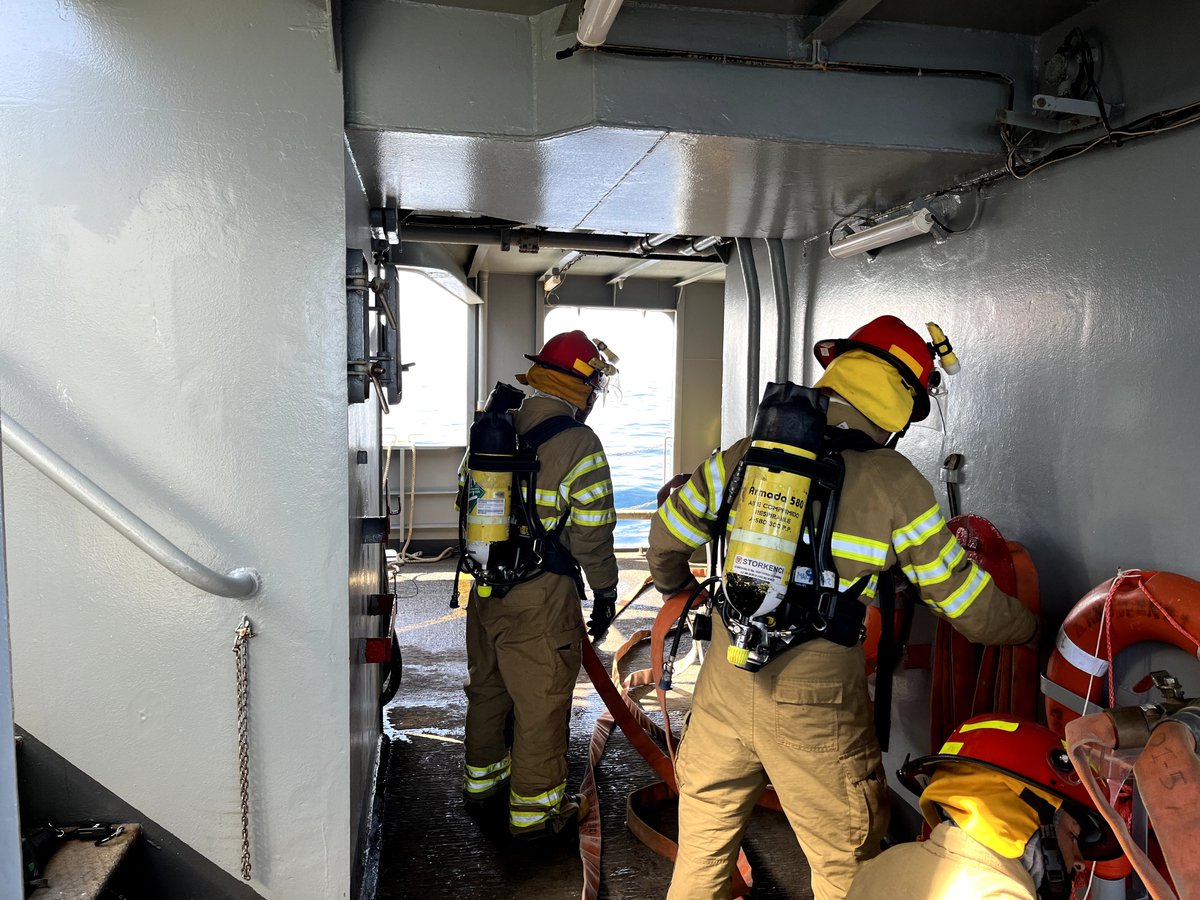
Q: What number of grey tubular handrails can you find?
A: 1